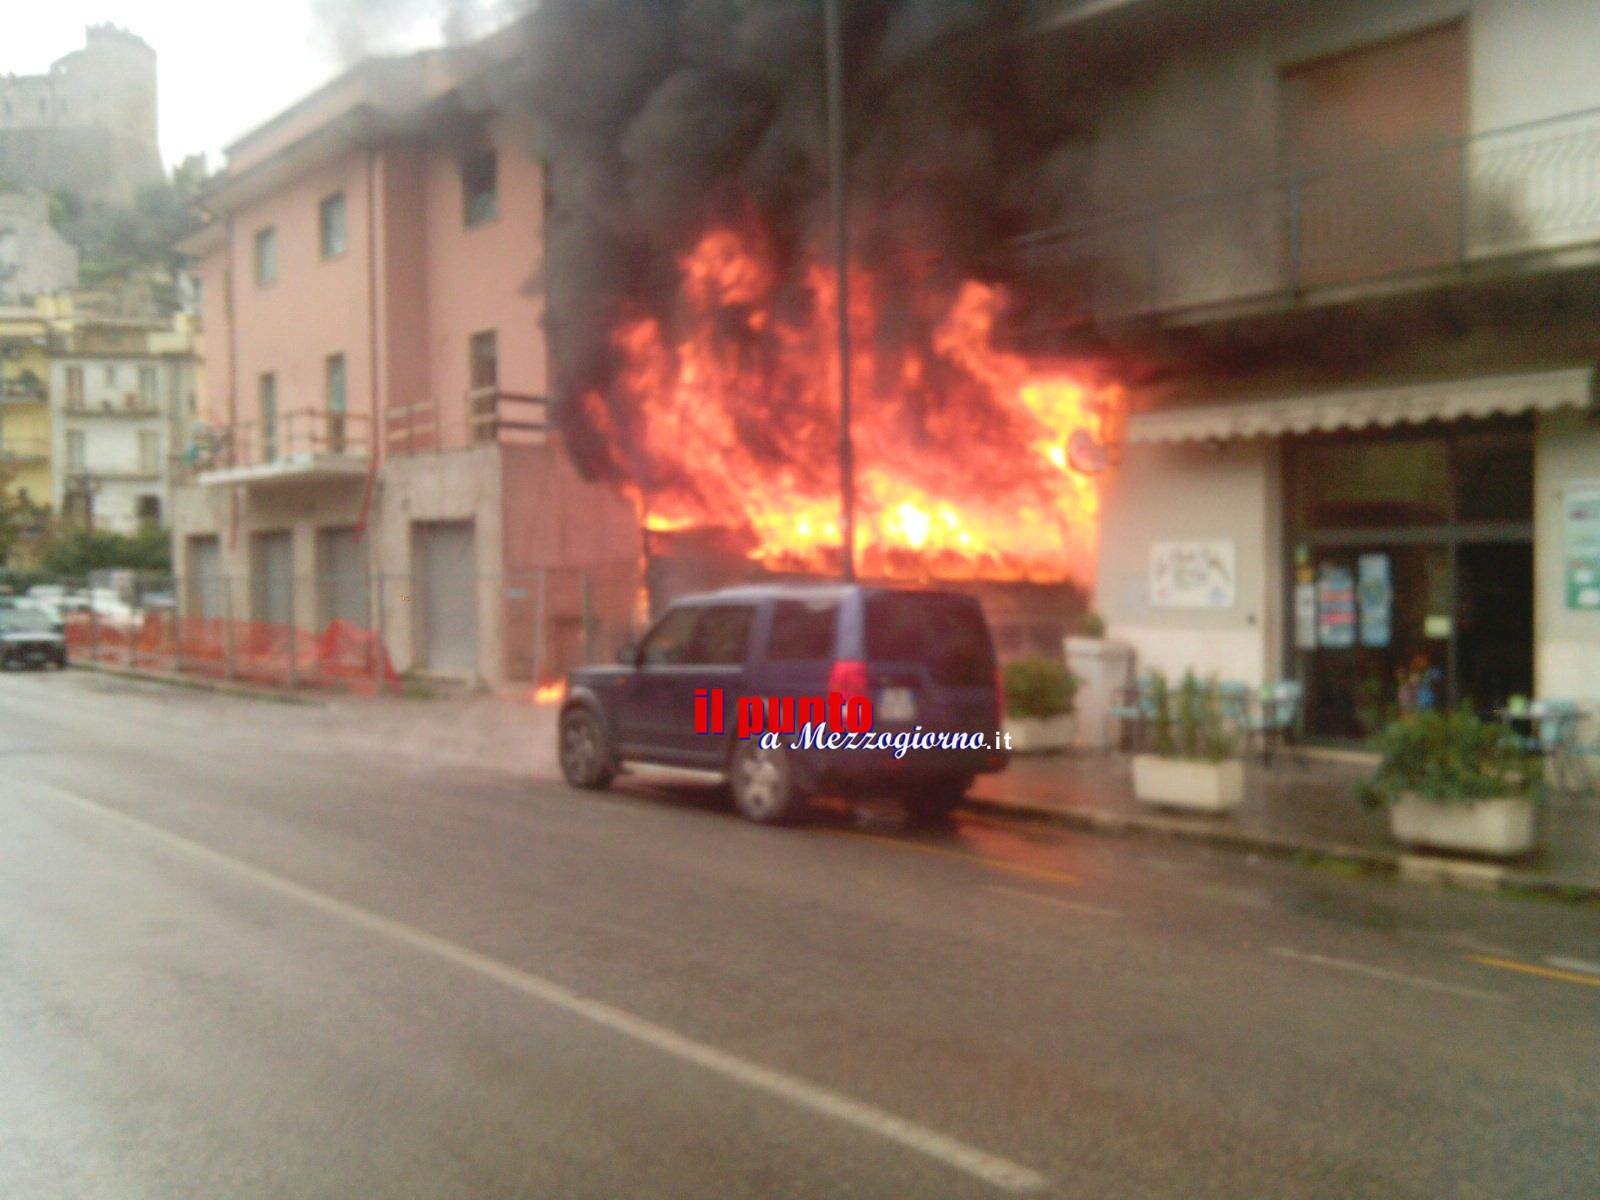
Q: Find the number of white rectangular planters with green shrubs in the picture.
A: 3